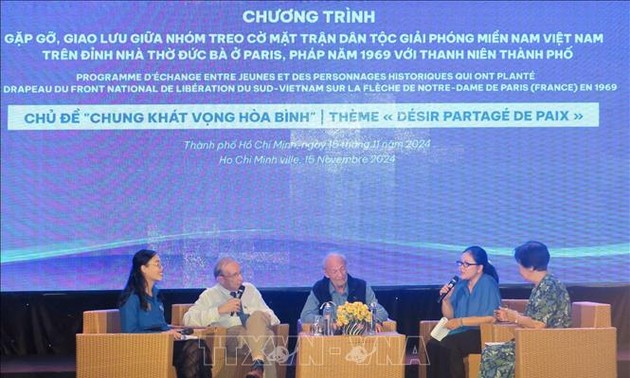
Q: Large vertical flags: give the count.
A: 0